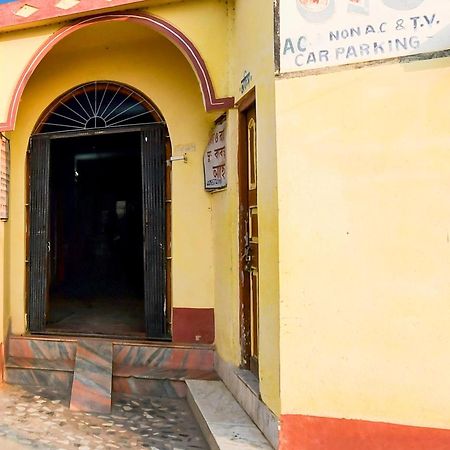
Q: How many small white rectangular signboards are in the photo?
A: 1